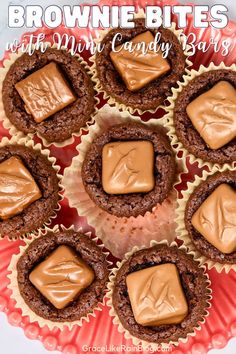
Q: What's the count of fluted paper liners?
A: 8